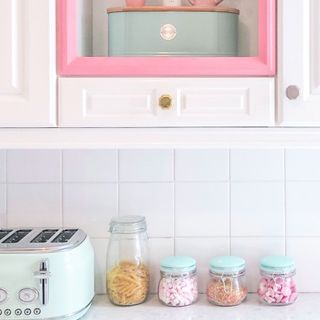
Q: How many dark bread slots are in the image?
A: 4